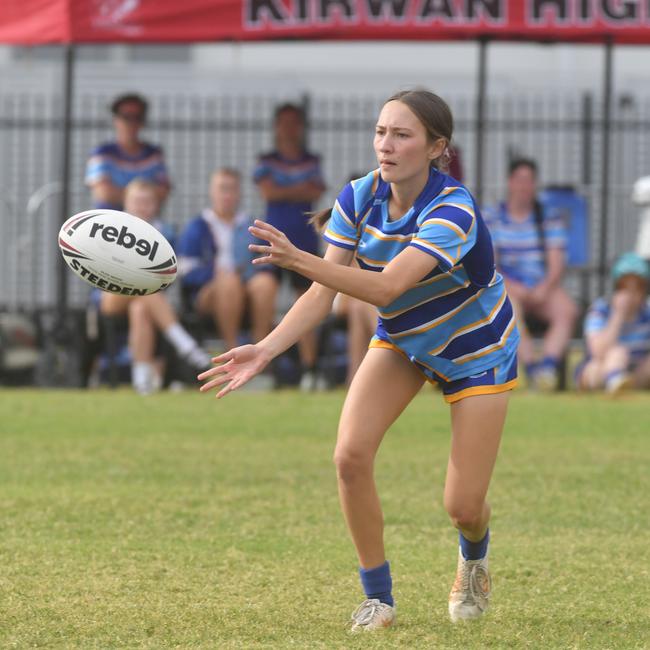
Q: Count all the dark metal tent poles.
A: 3